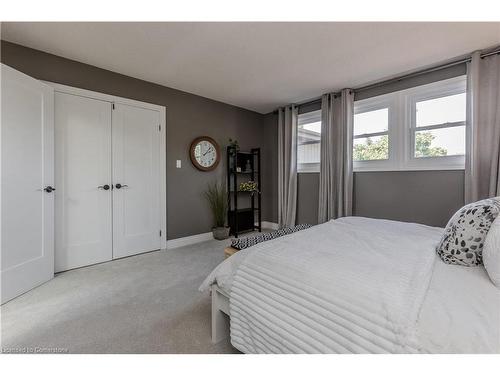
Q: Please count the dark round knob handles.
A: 3